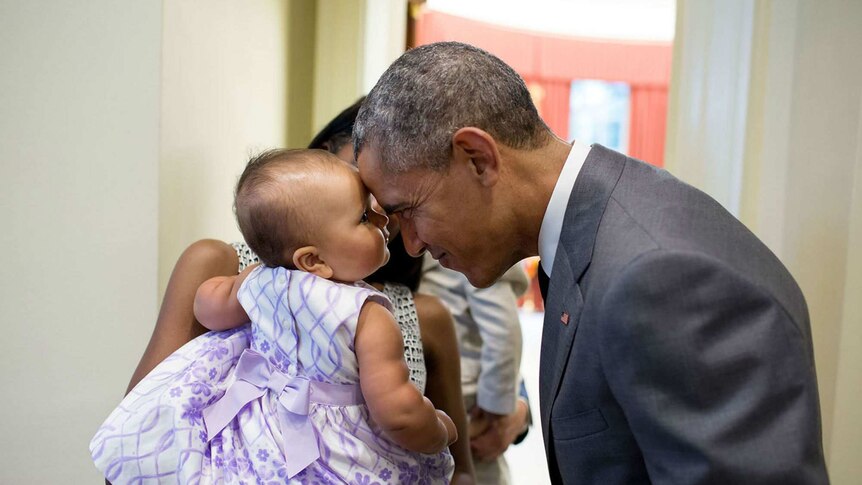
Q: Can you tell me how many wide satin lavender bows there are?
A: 1